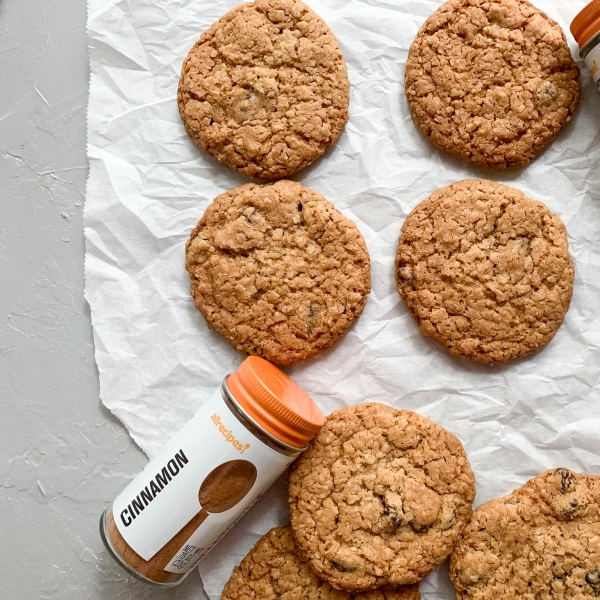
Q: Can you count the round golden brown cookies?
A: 7